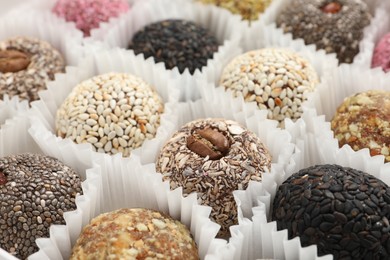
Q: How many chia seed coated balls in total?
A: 2